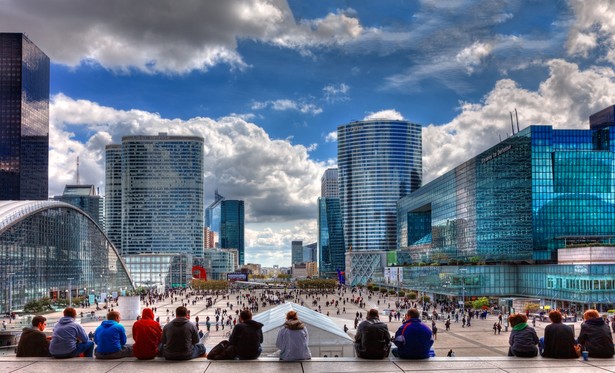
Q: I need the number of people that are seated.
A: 12